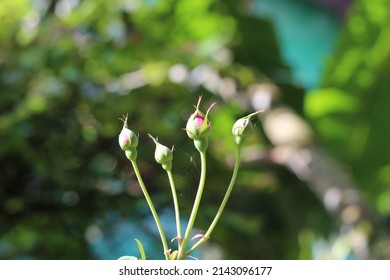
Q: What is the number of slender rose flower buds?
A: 4